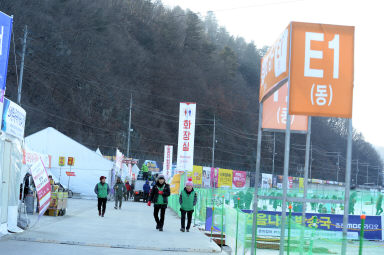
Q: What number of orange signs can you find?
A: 3